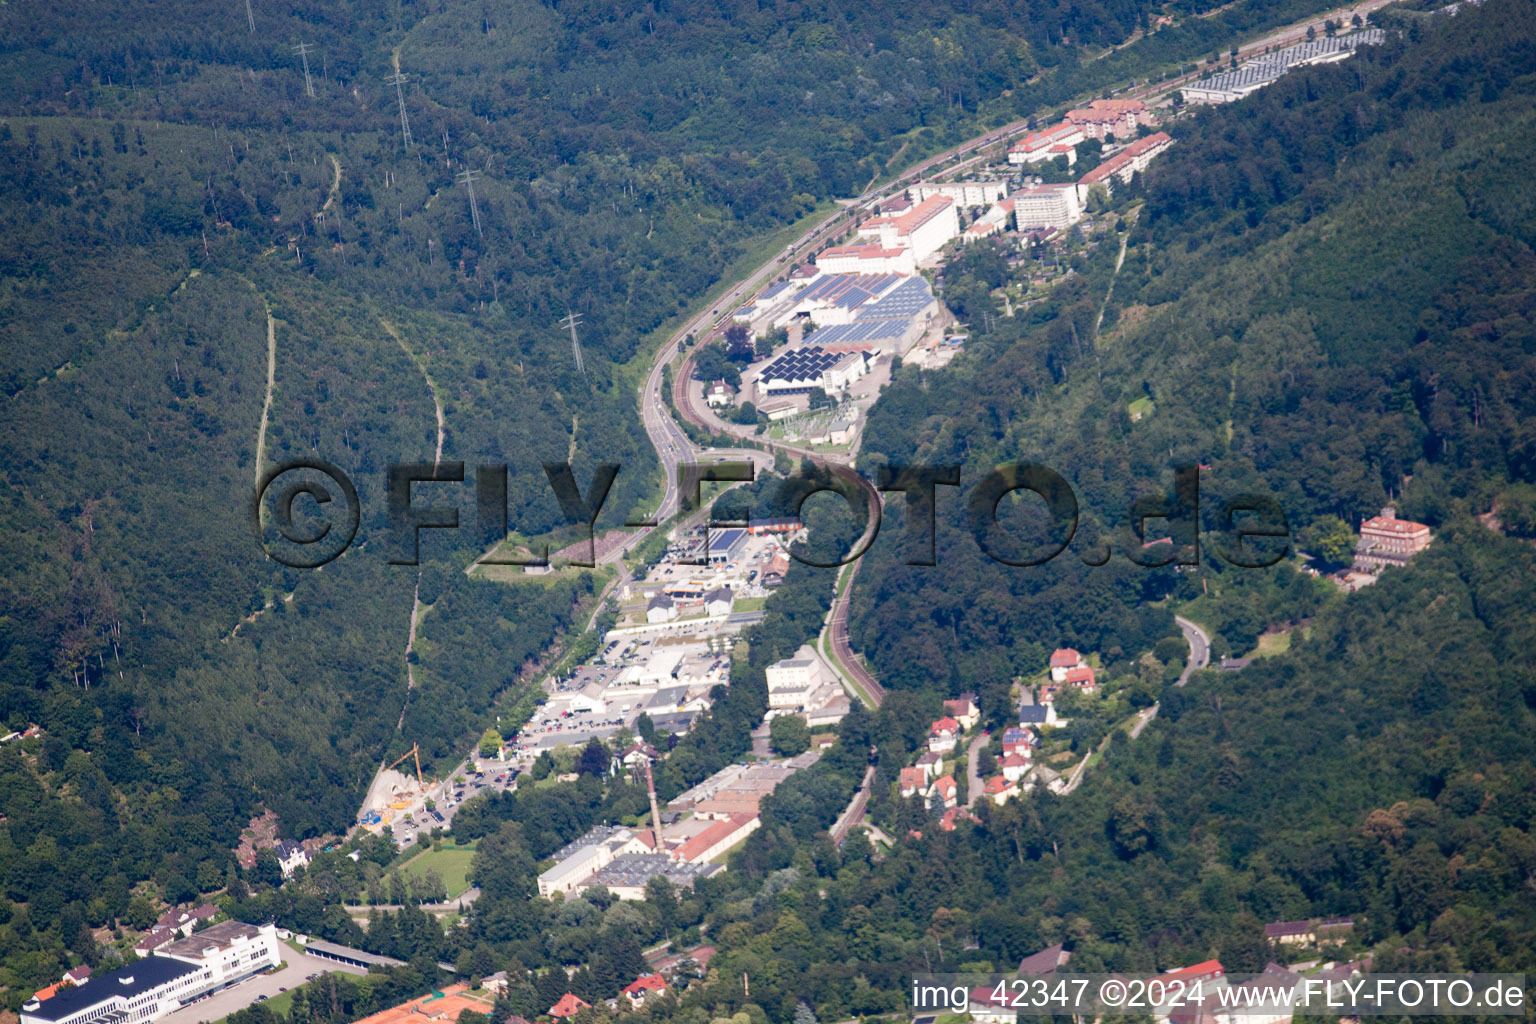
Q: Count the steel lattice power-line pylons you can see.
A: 5